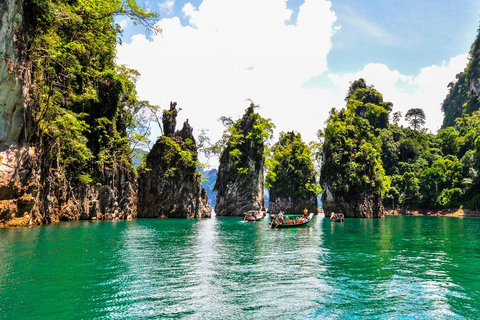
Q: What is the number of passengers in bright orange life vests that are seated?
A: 3